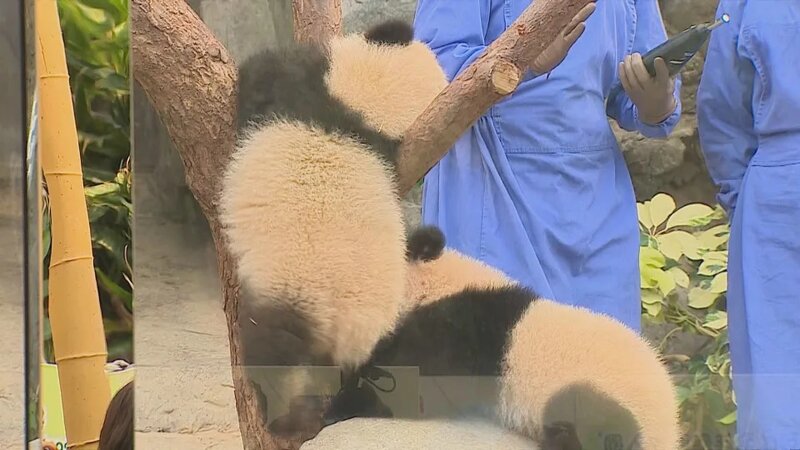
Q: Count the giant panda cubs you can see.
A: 2